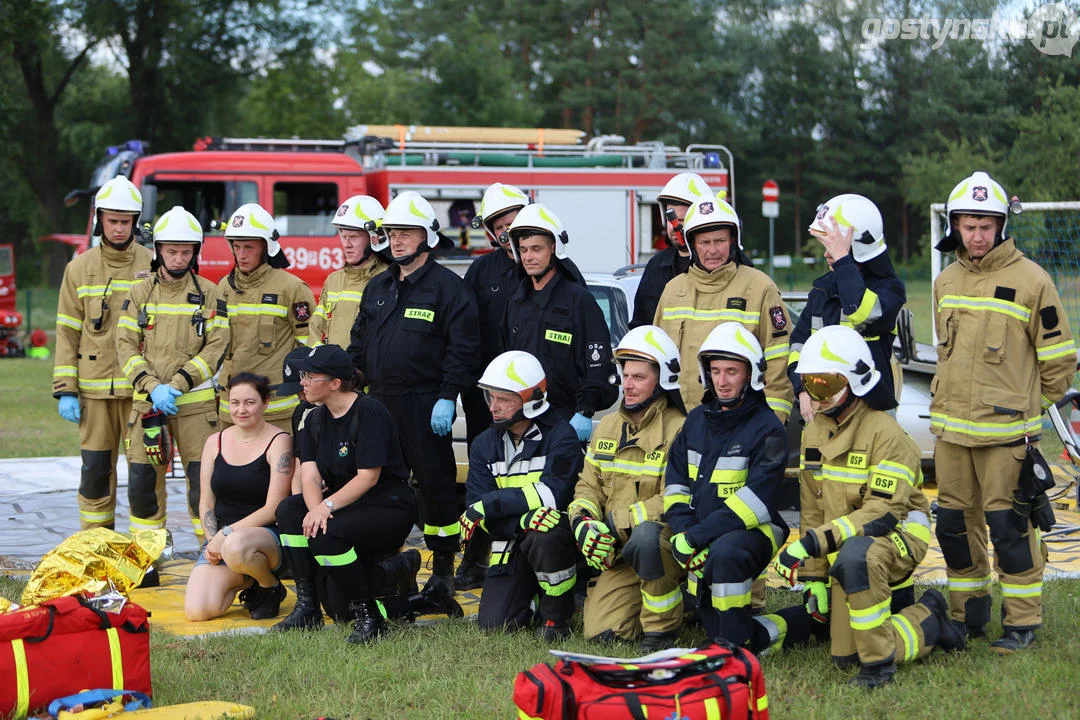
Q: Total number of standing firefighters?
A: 11